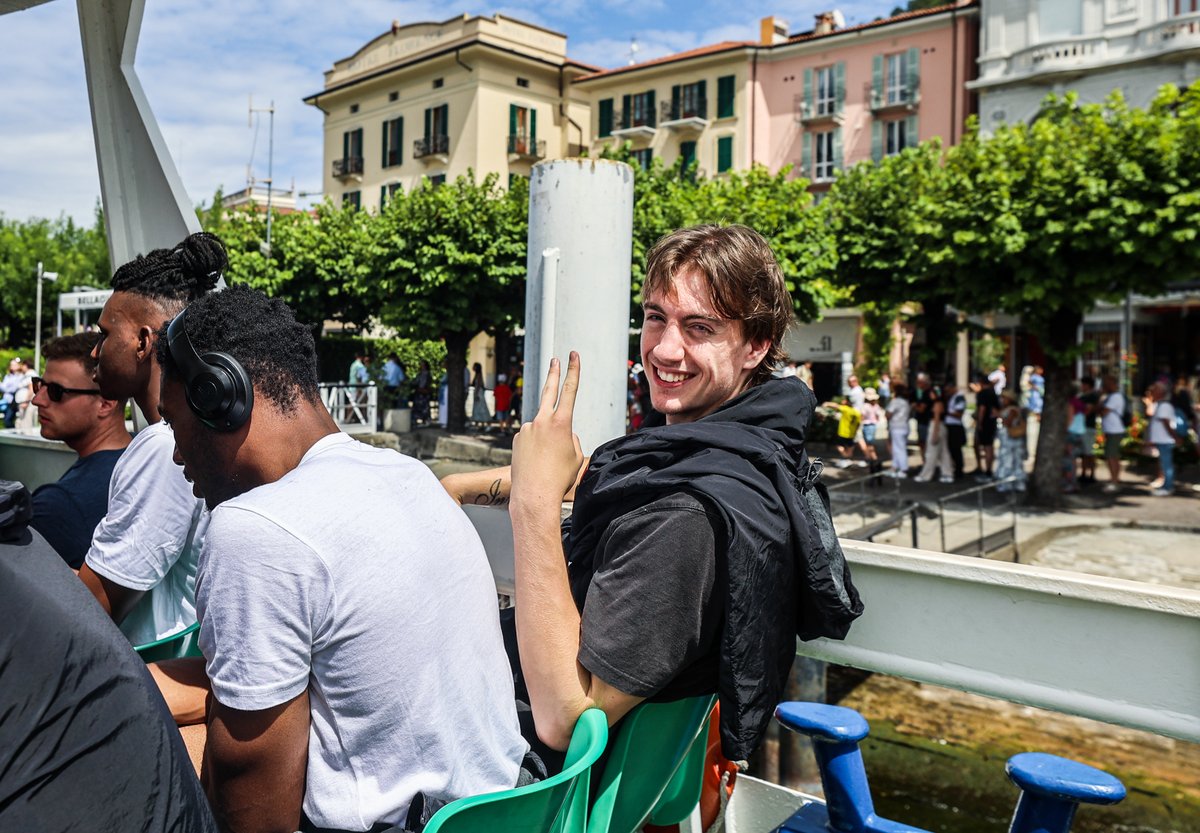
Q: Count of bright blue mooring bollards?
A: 2